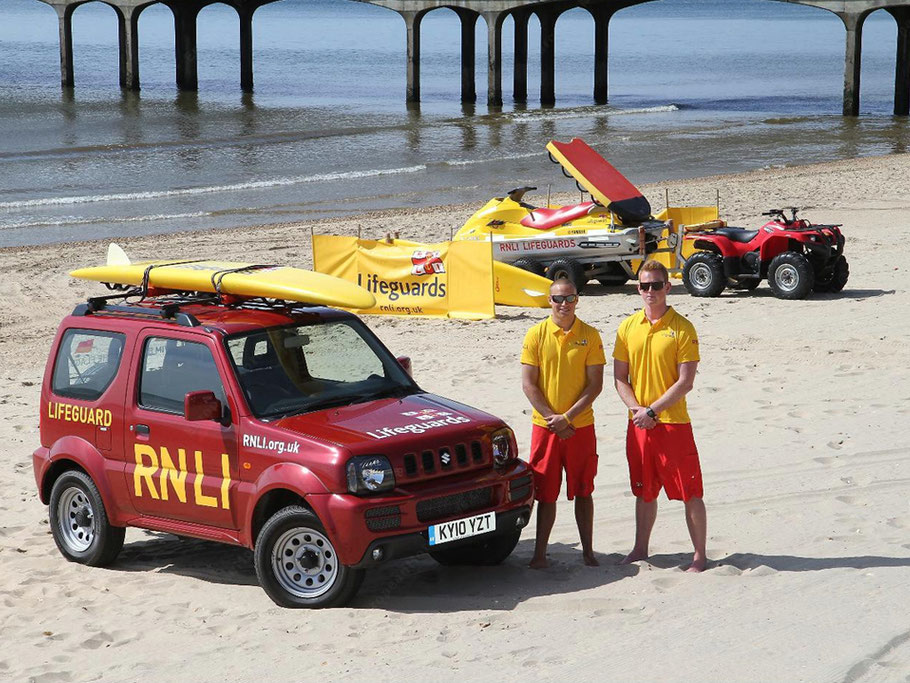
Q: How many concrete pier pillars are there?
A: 12